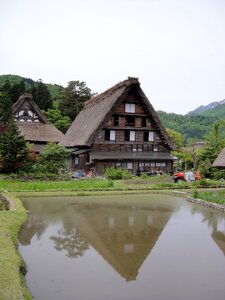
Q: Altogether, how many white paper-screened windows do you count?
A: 4